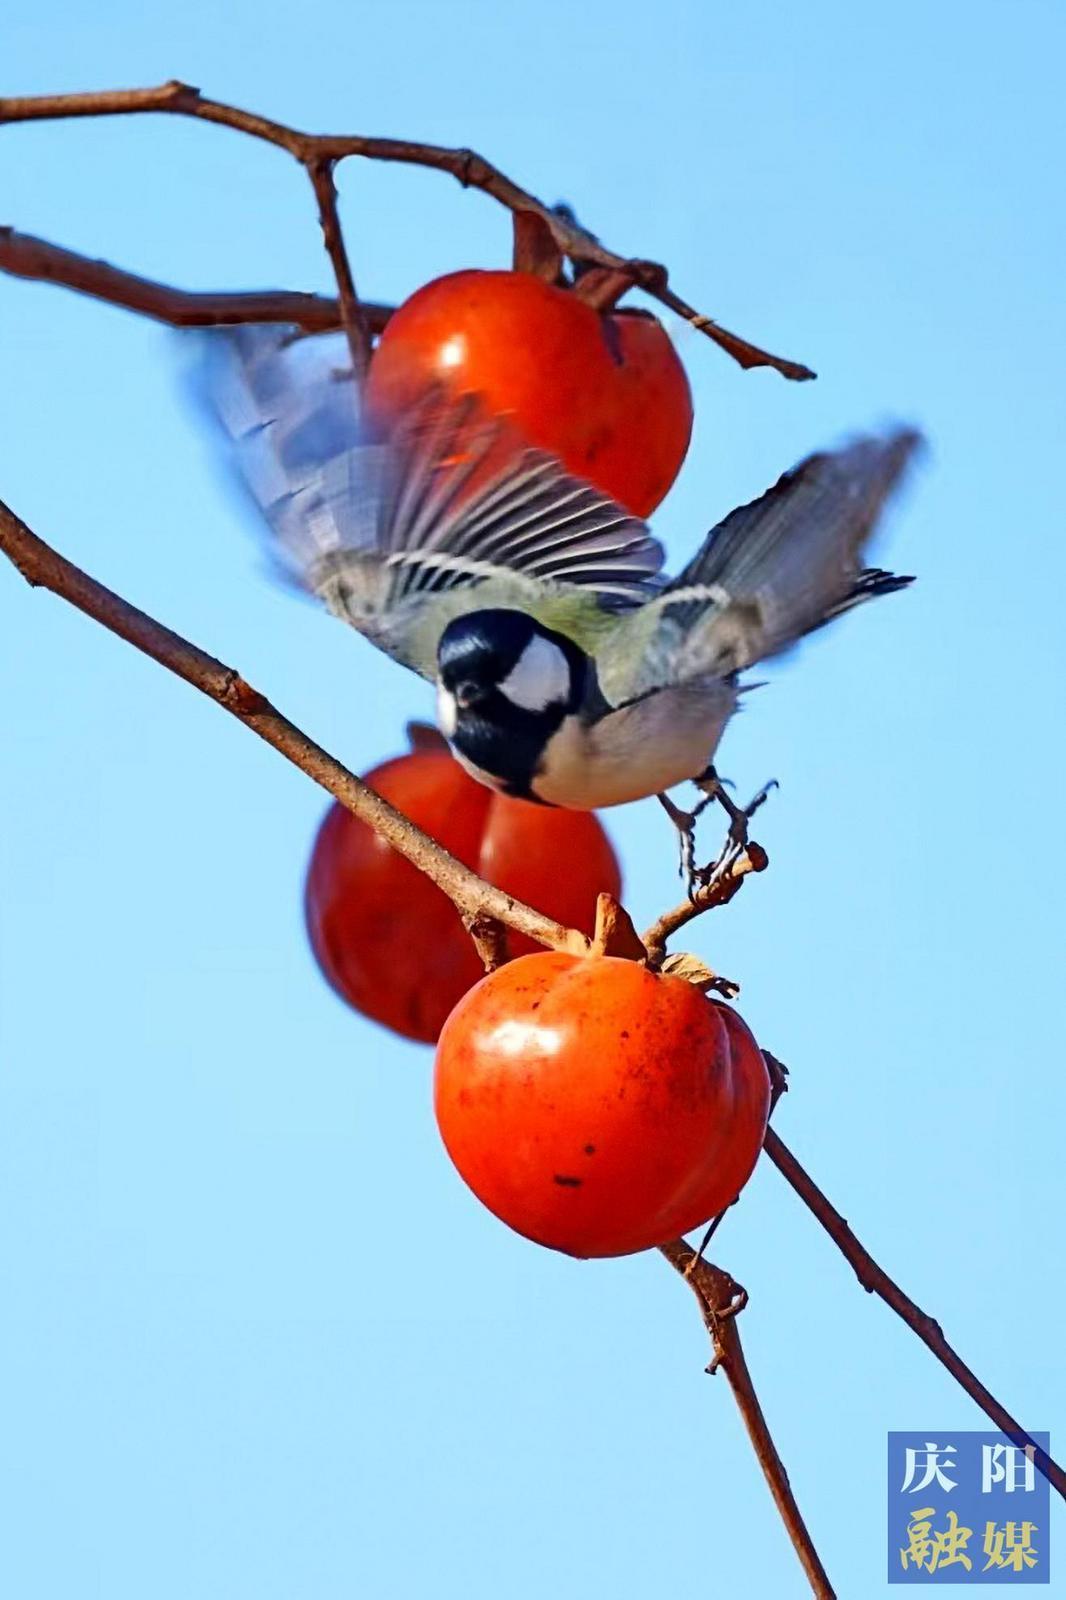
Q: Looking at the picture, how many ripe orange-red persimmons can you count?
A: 3